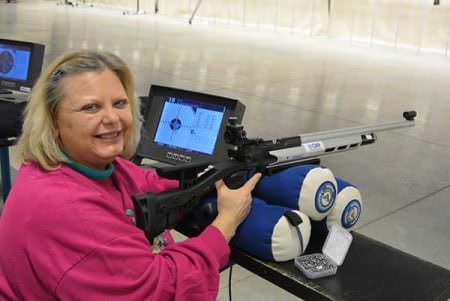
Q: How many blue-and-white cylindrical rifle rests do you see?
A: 3